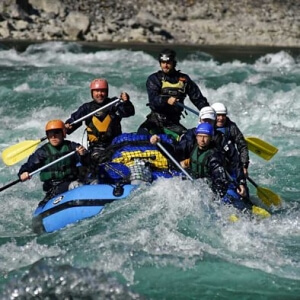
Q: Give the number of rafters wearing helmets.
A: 6